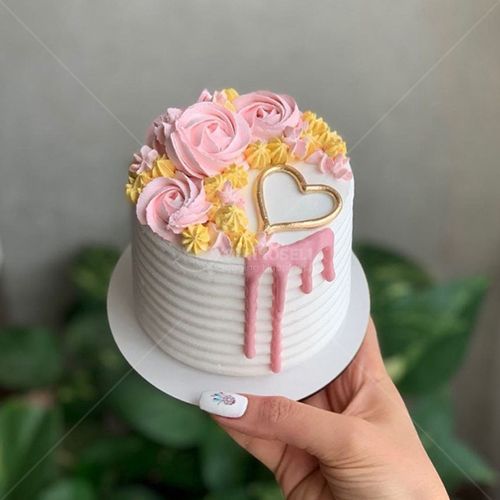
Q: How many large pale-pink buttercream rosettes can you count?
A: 3